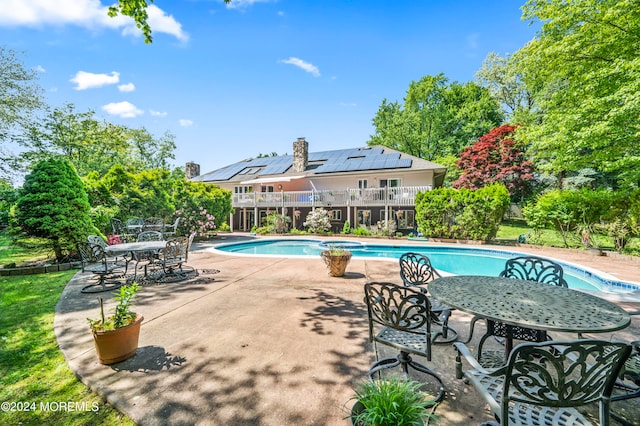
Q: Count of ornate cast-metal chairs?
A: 14